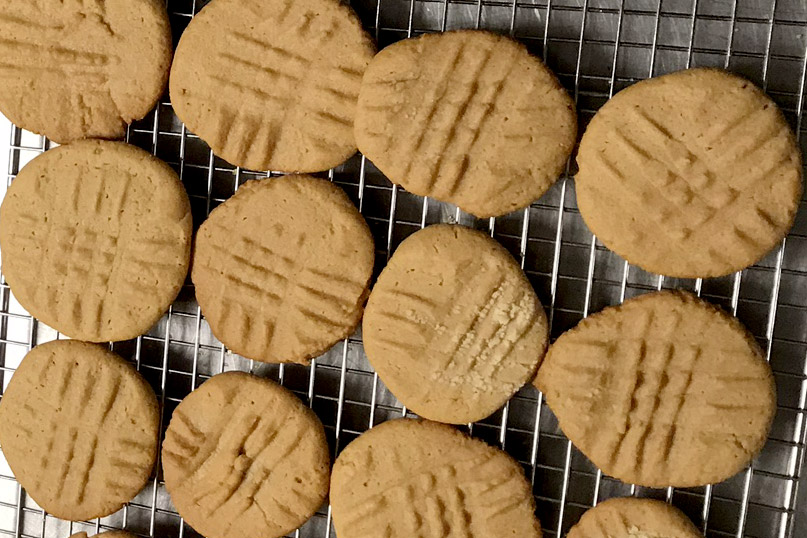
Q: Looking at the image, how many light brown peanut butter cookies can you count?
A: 13